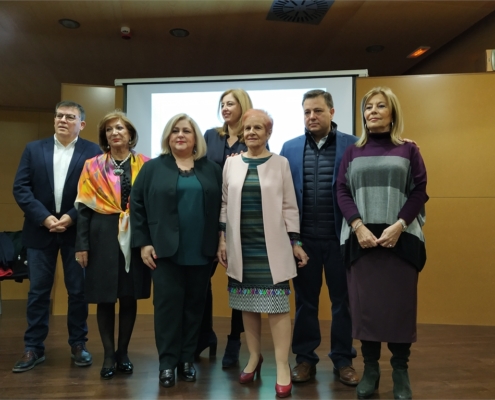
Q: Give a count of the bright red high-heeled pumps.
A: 2